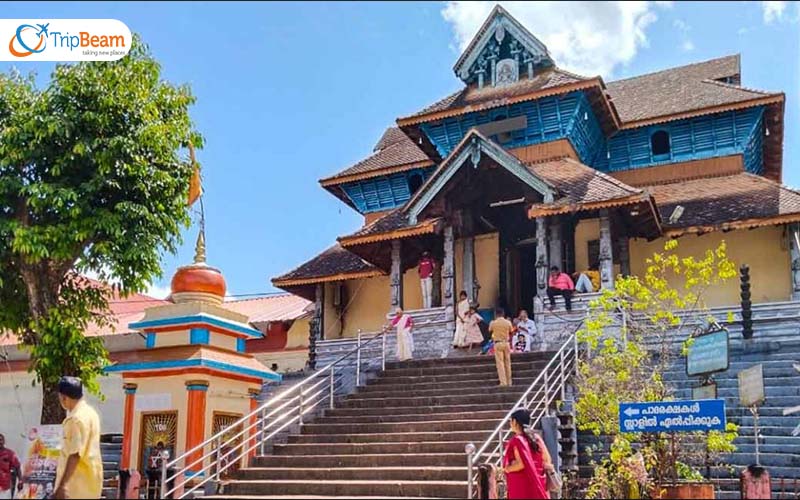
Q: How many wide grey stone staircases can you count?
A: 1